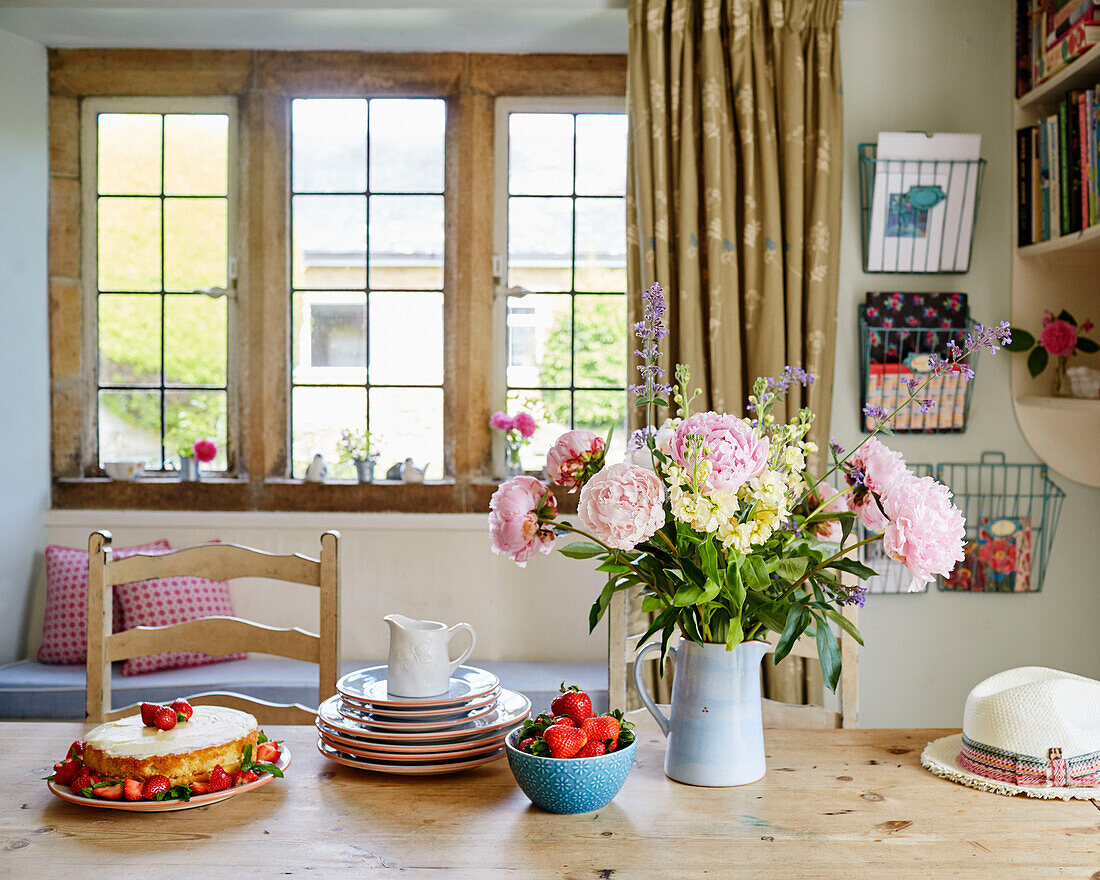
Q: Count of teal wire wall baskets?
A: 4